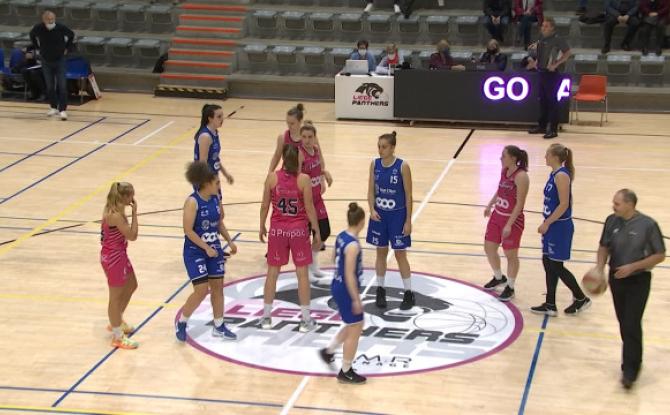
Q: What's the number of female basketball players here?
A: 10